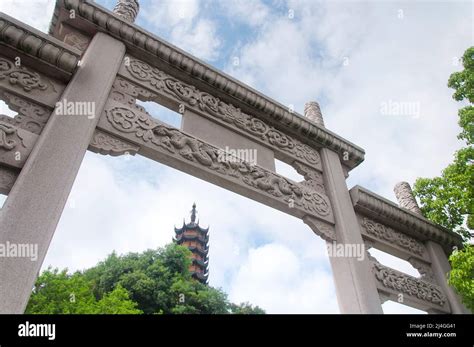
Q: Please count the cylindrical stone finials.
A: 3